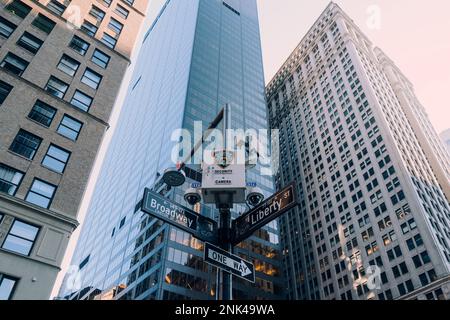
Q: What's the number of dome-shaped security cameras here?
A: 2